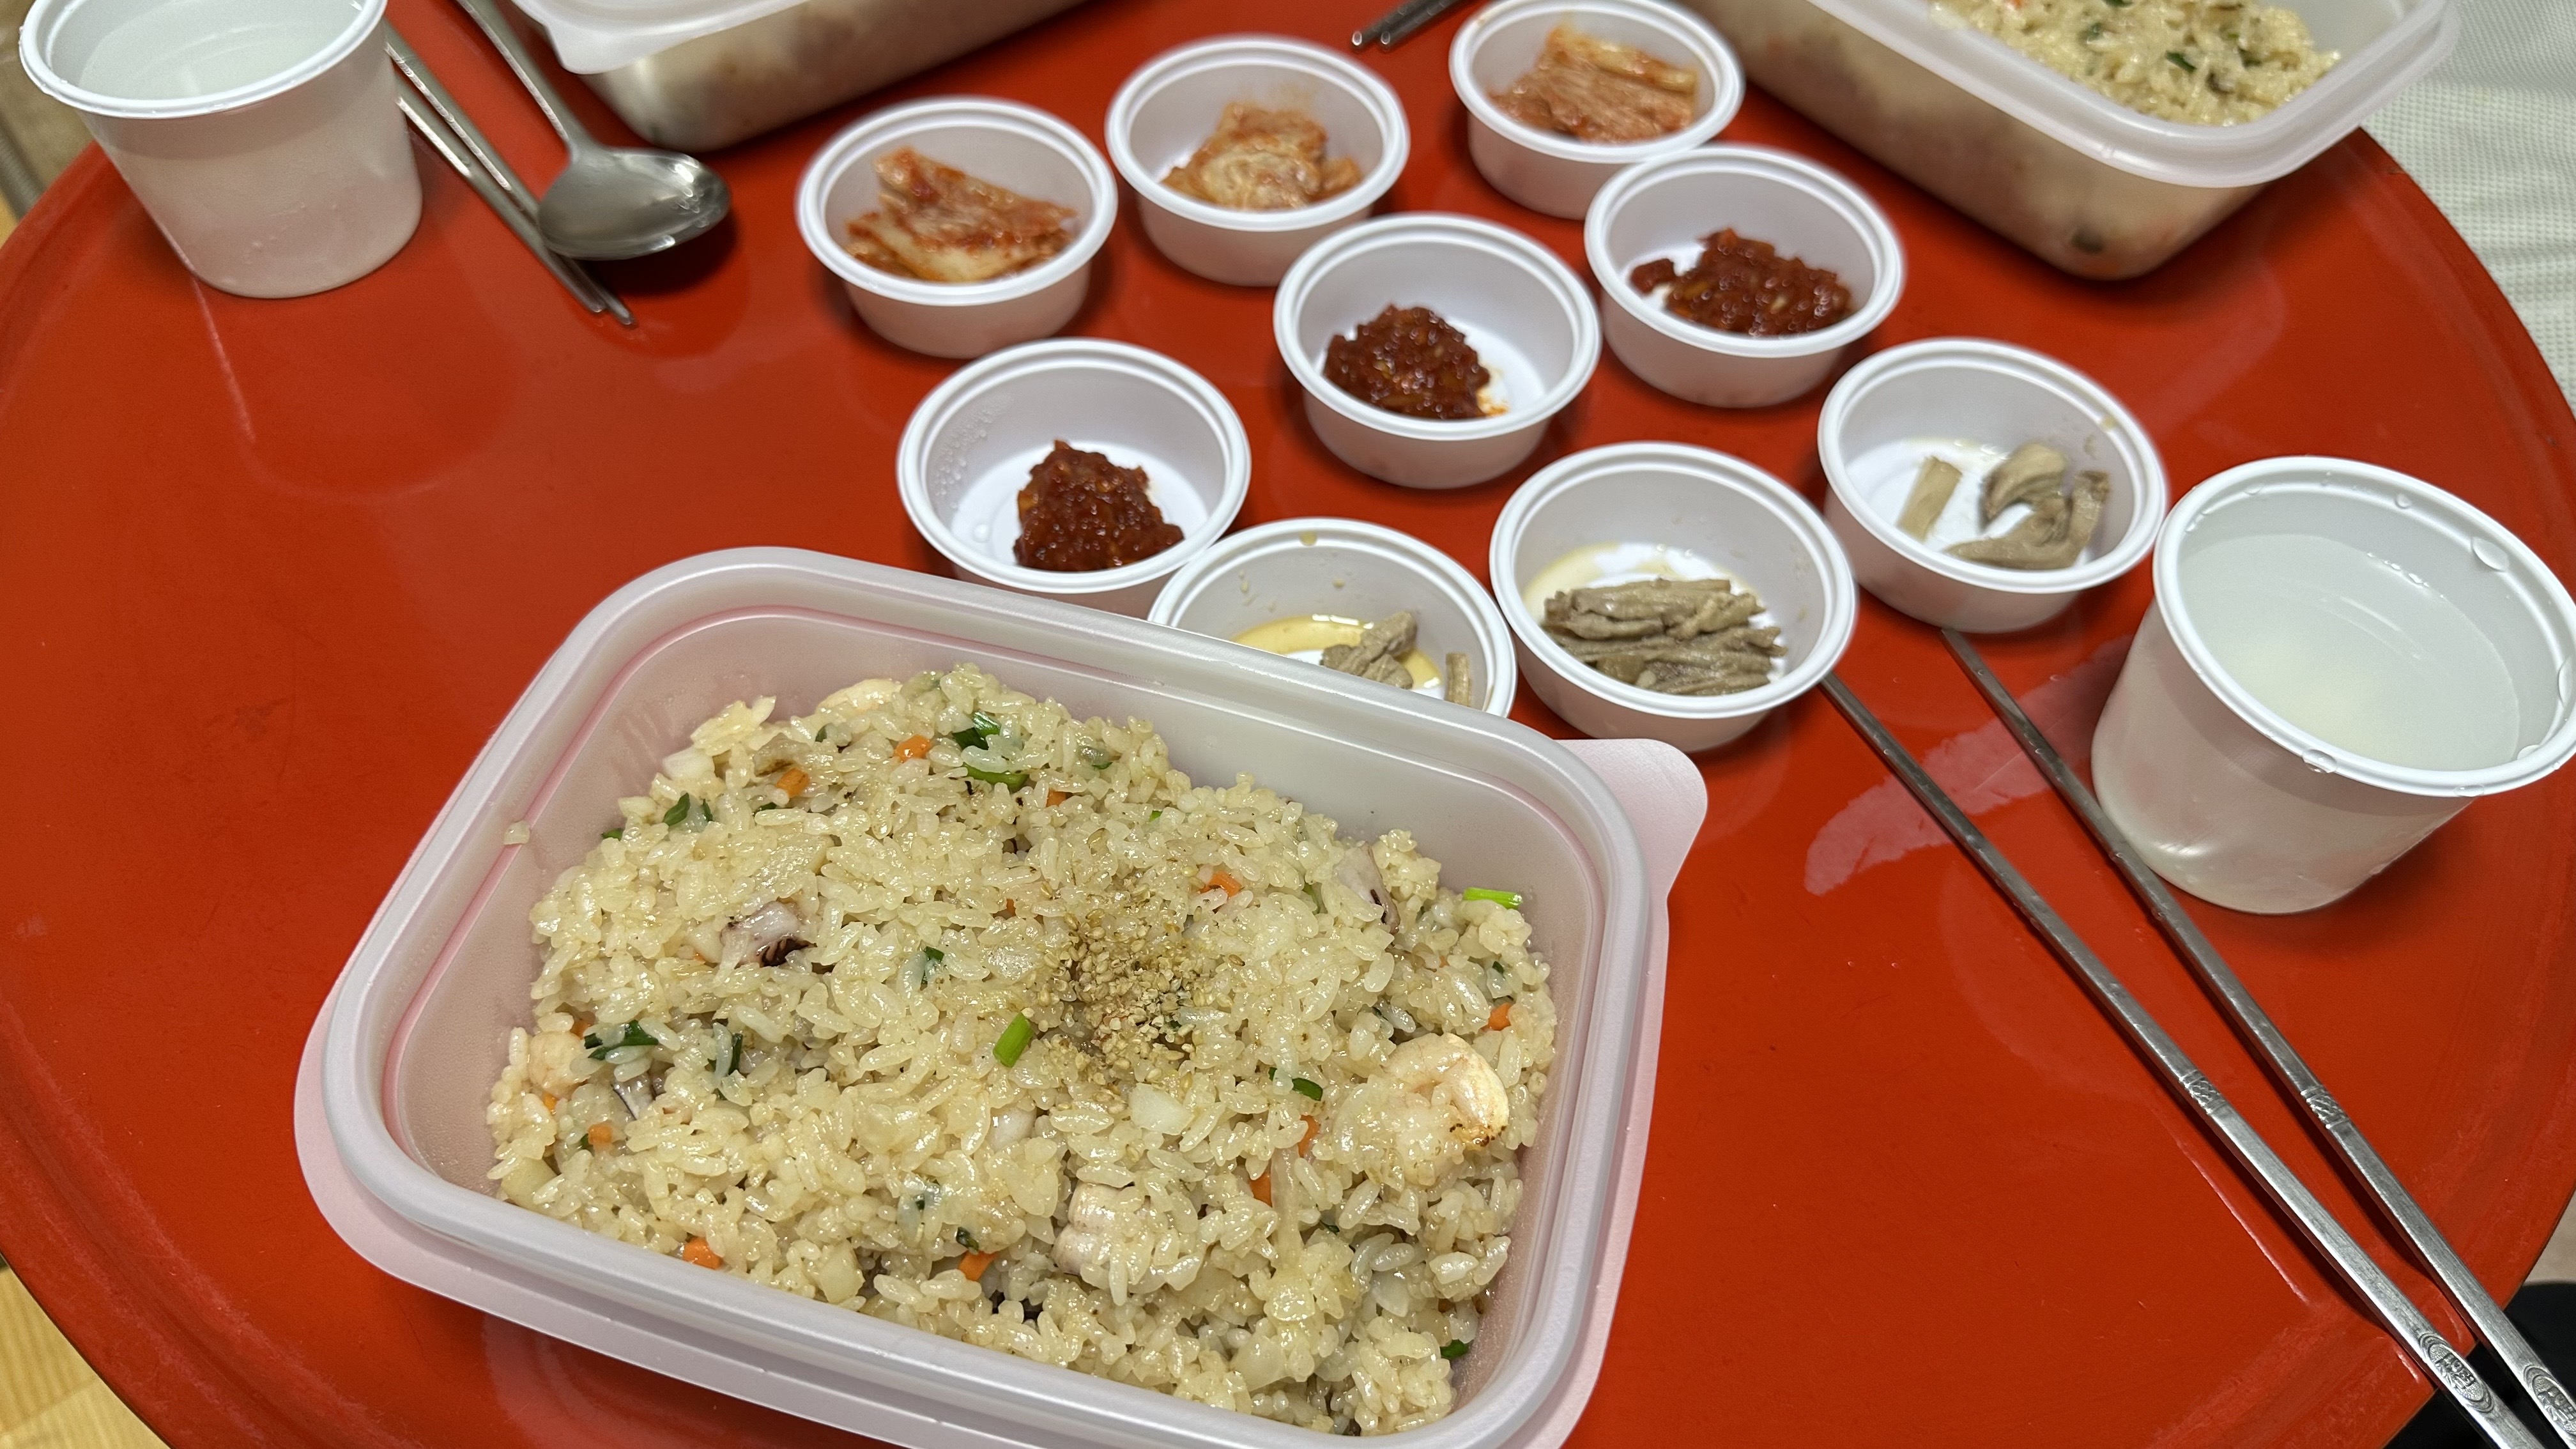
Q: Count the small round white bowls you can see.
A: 9